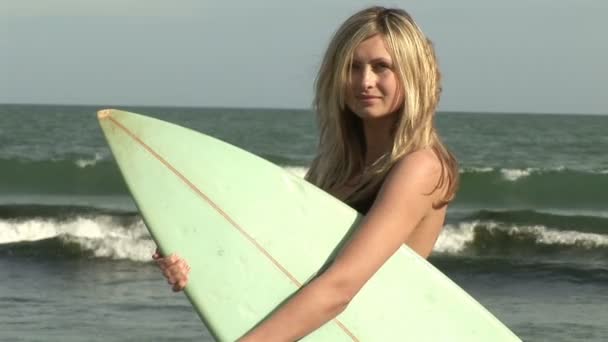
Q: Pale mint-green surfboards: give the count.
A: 1